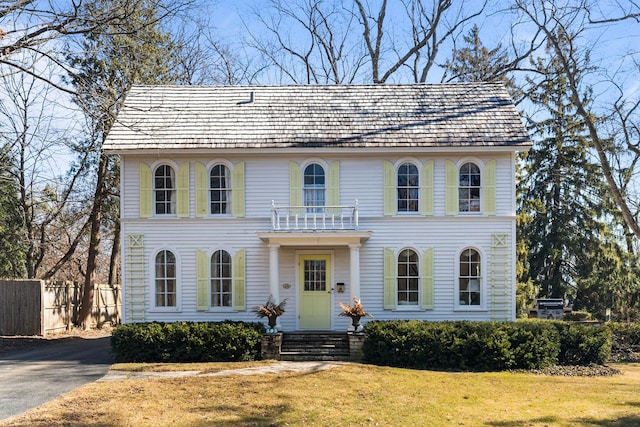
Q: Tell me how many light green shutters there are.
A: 14